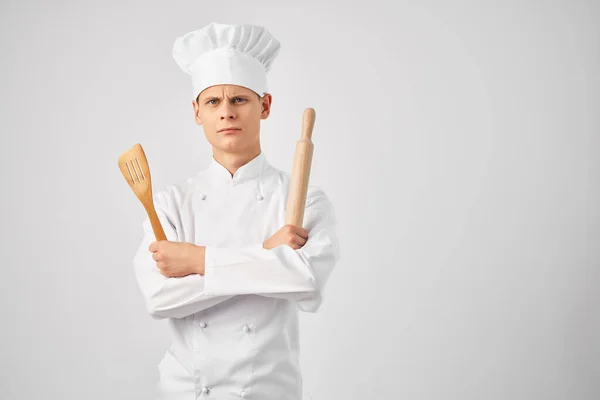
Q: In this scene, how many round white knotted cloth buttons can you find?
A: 6